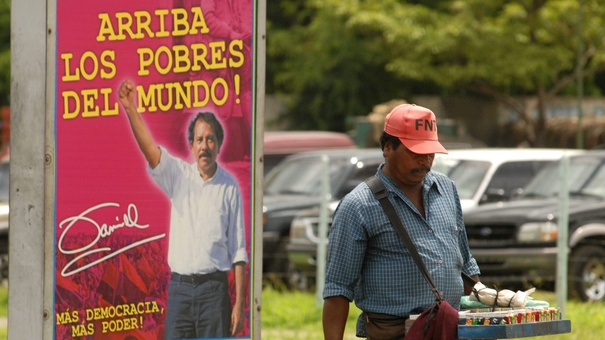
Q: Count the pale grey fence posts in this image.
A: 2